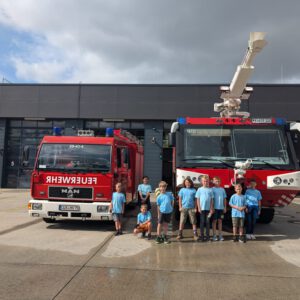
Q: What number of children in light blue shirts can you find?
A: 9